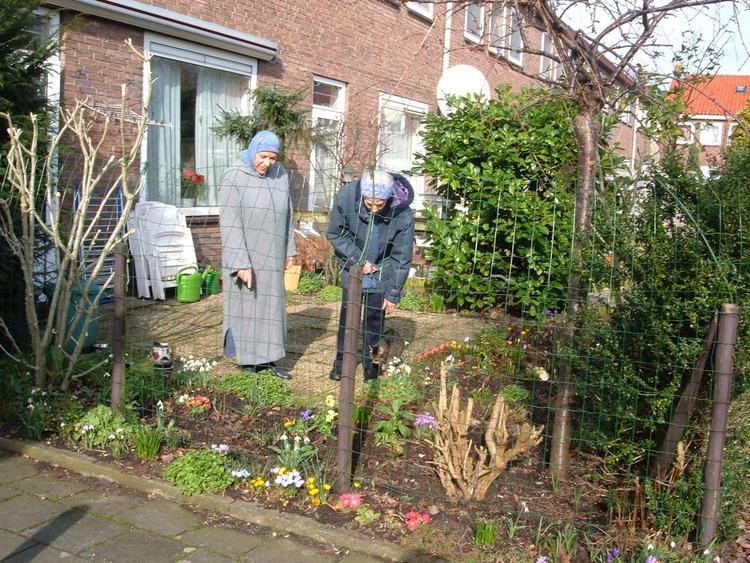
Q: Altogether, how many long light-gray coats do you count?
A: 1